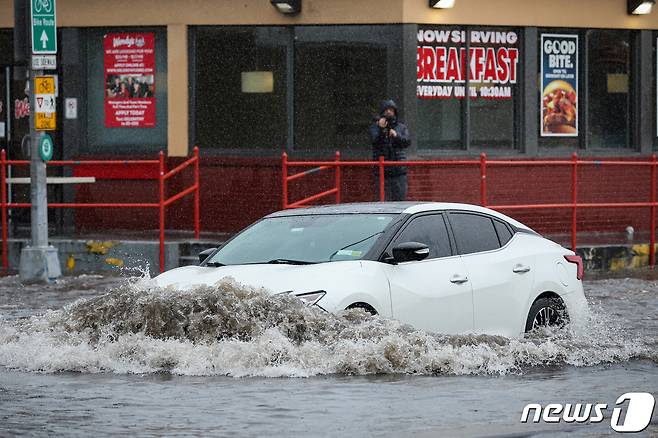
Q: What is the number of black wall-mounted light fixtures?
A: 3